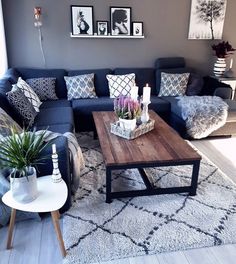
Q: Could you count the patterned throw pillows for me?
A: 6